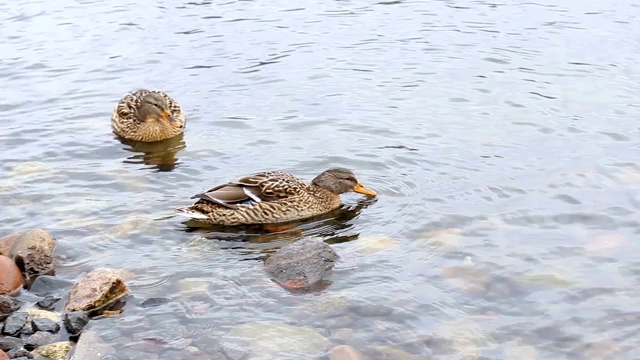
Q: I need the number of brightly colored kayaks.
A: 0